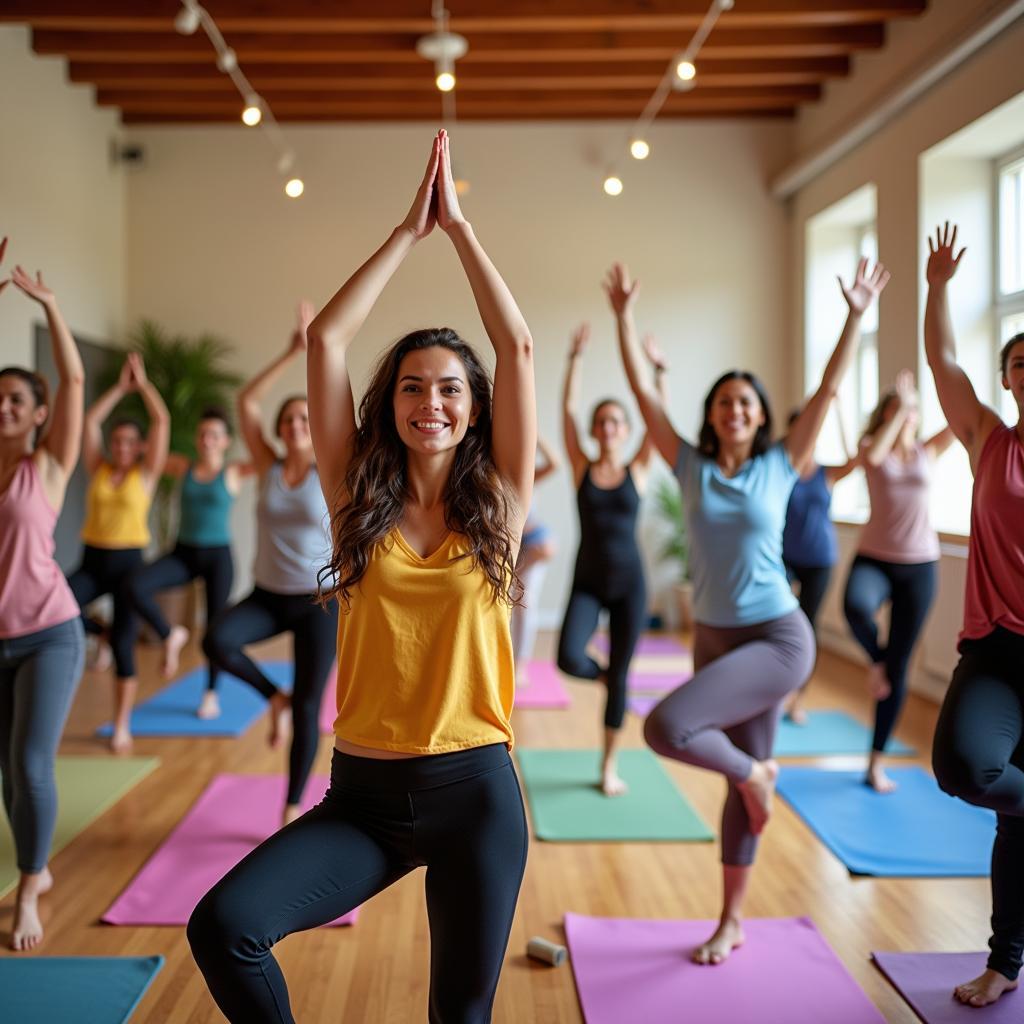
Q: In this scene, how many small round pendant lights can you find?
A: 6